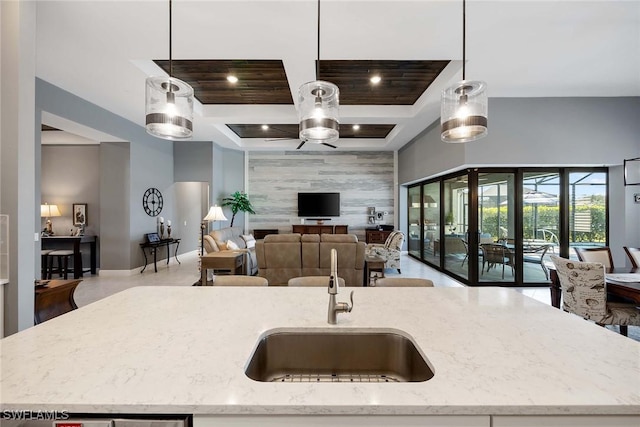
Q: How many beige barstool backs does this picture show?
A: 3